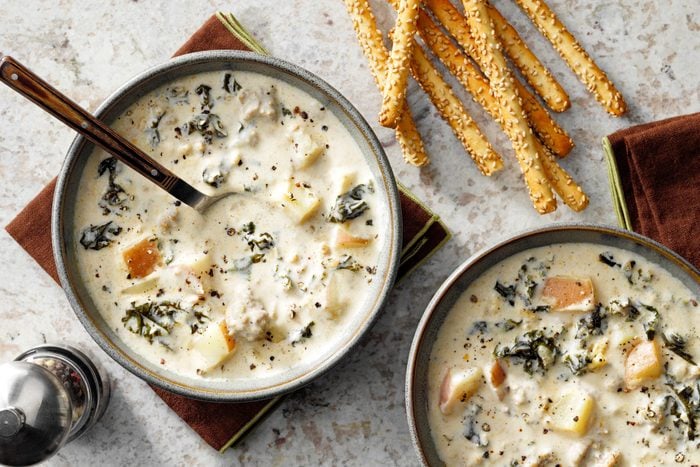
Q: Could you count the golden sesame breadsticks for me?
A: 8